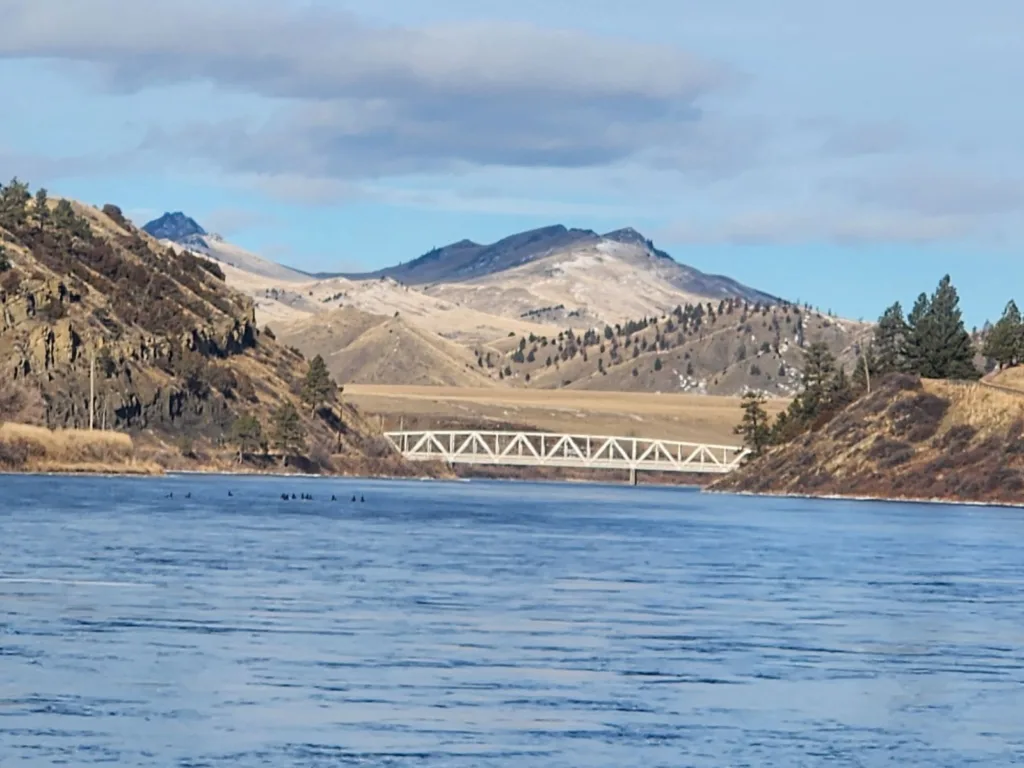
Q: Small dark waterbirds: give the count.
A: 12